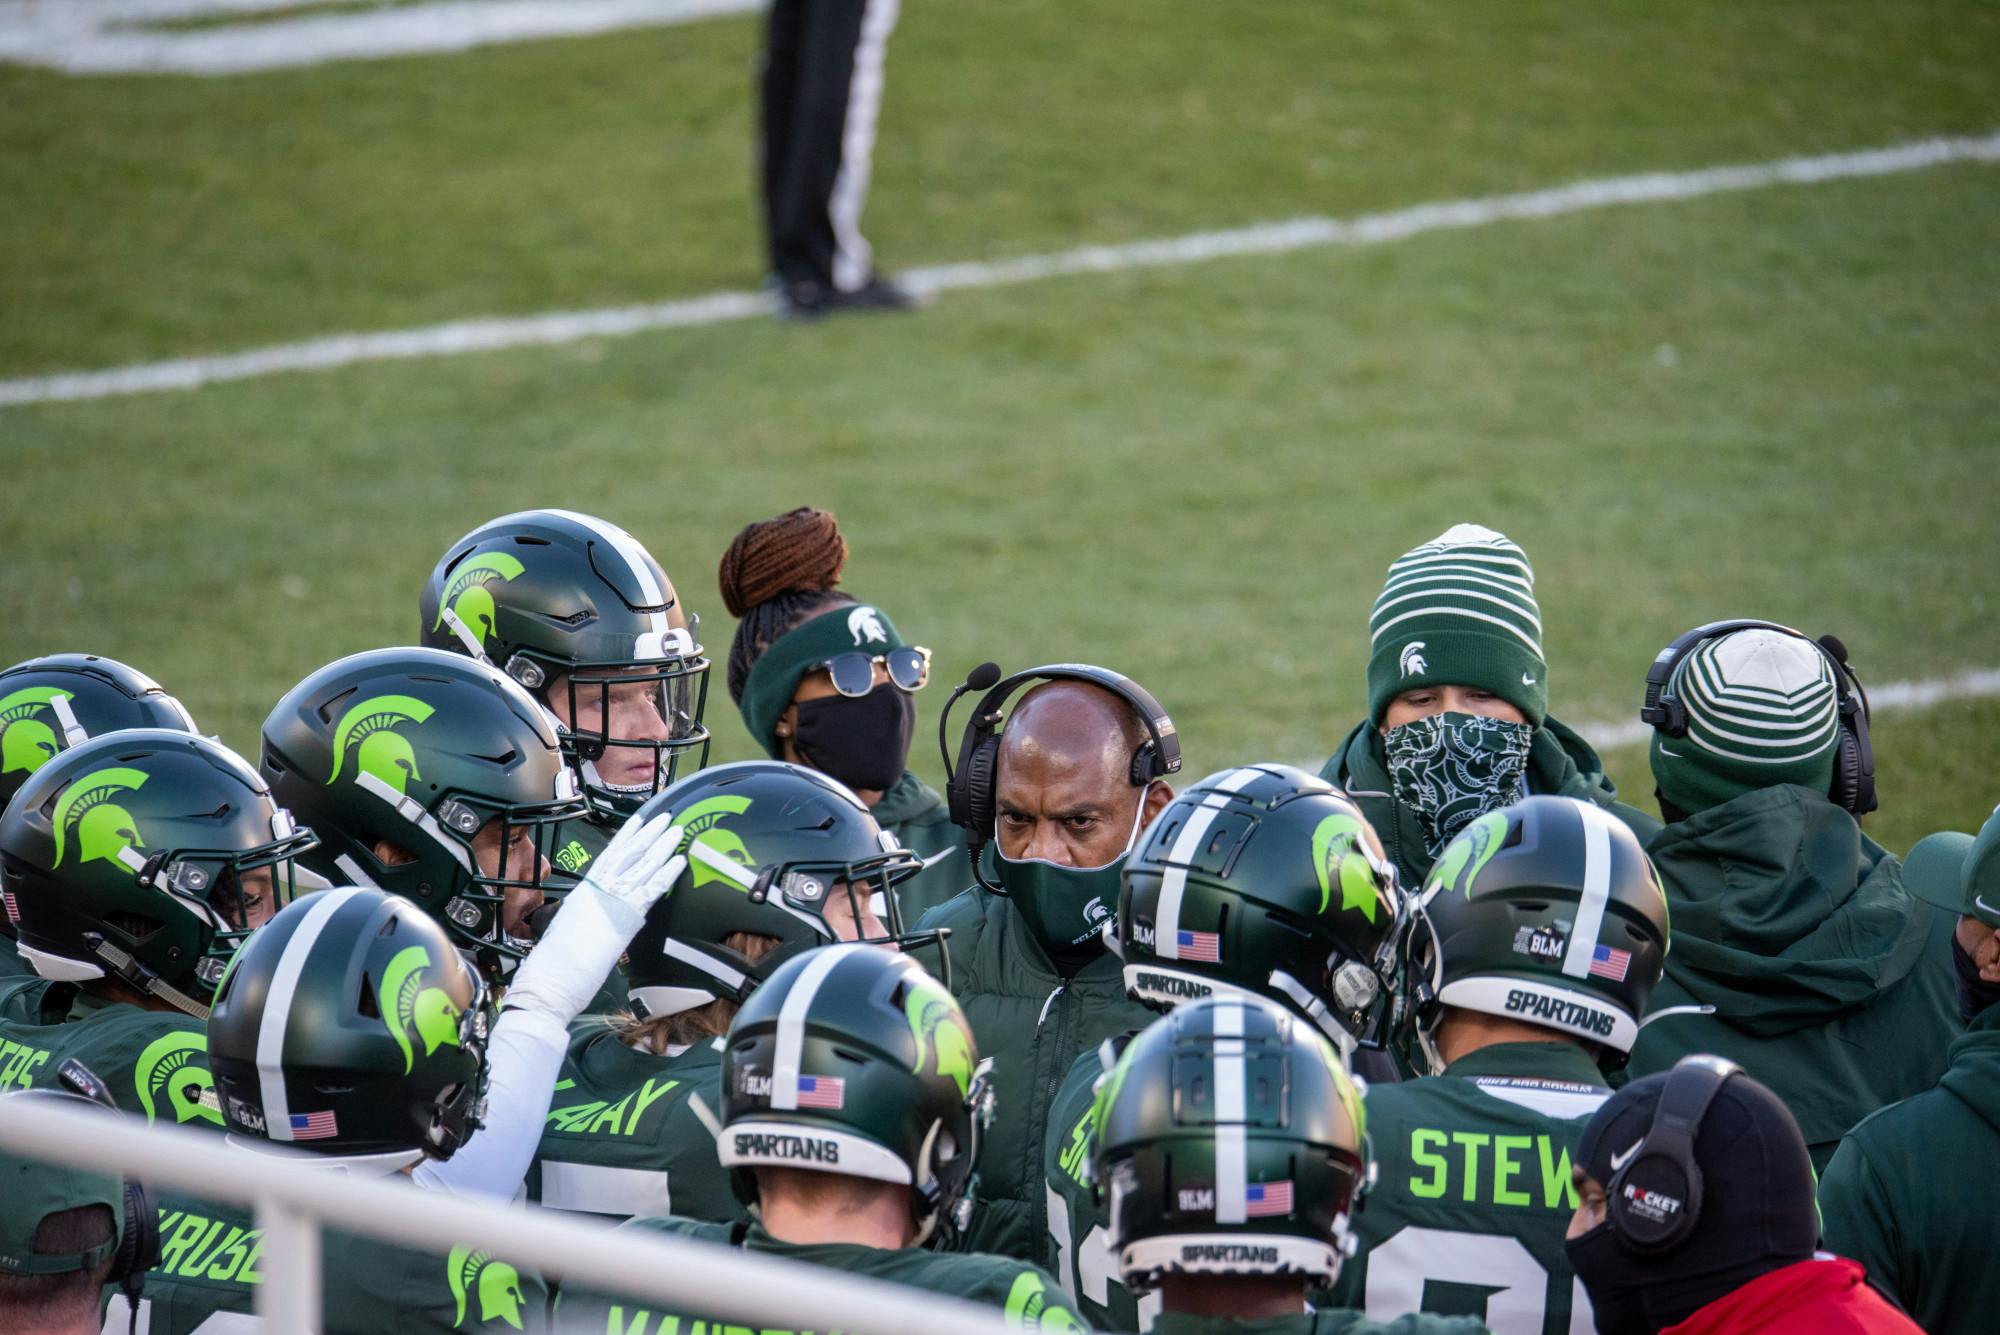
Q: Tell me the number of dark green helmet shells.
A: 10